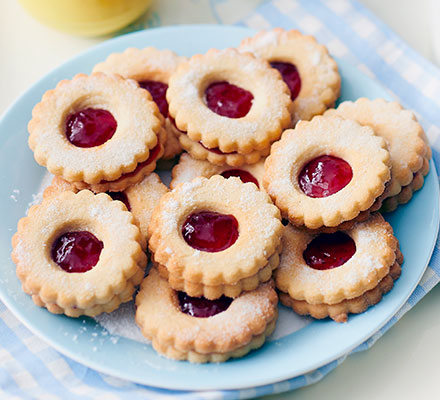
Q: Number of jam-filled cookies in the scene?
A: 12